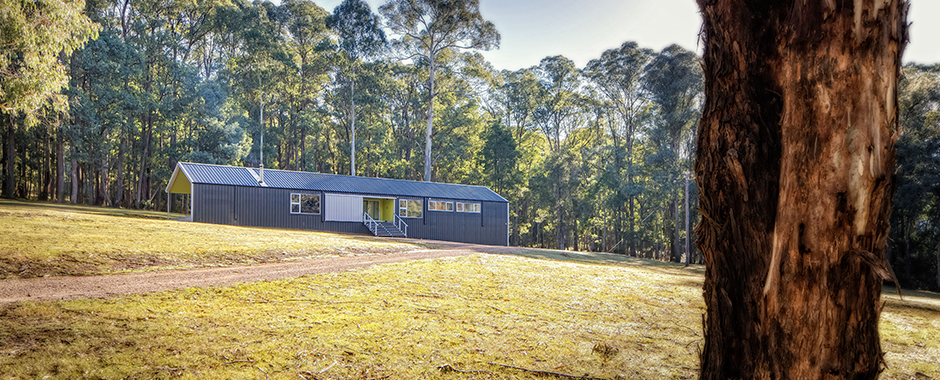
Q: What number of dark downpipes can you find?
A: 4